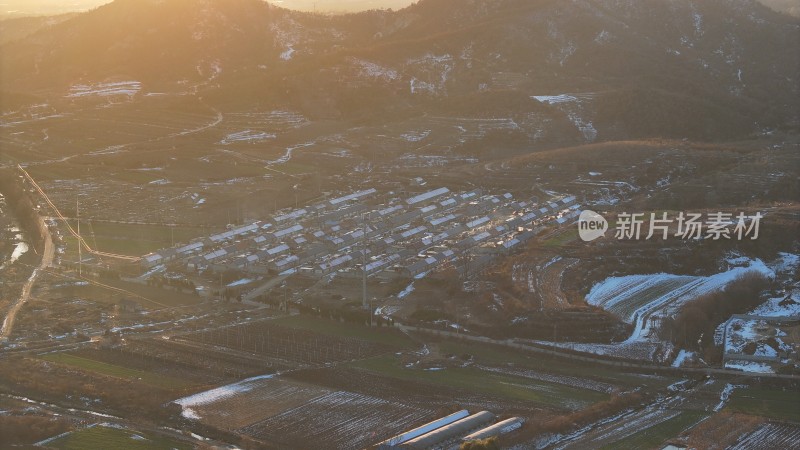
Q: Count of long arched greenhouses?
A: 3